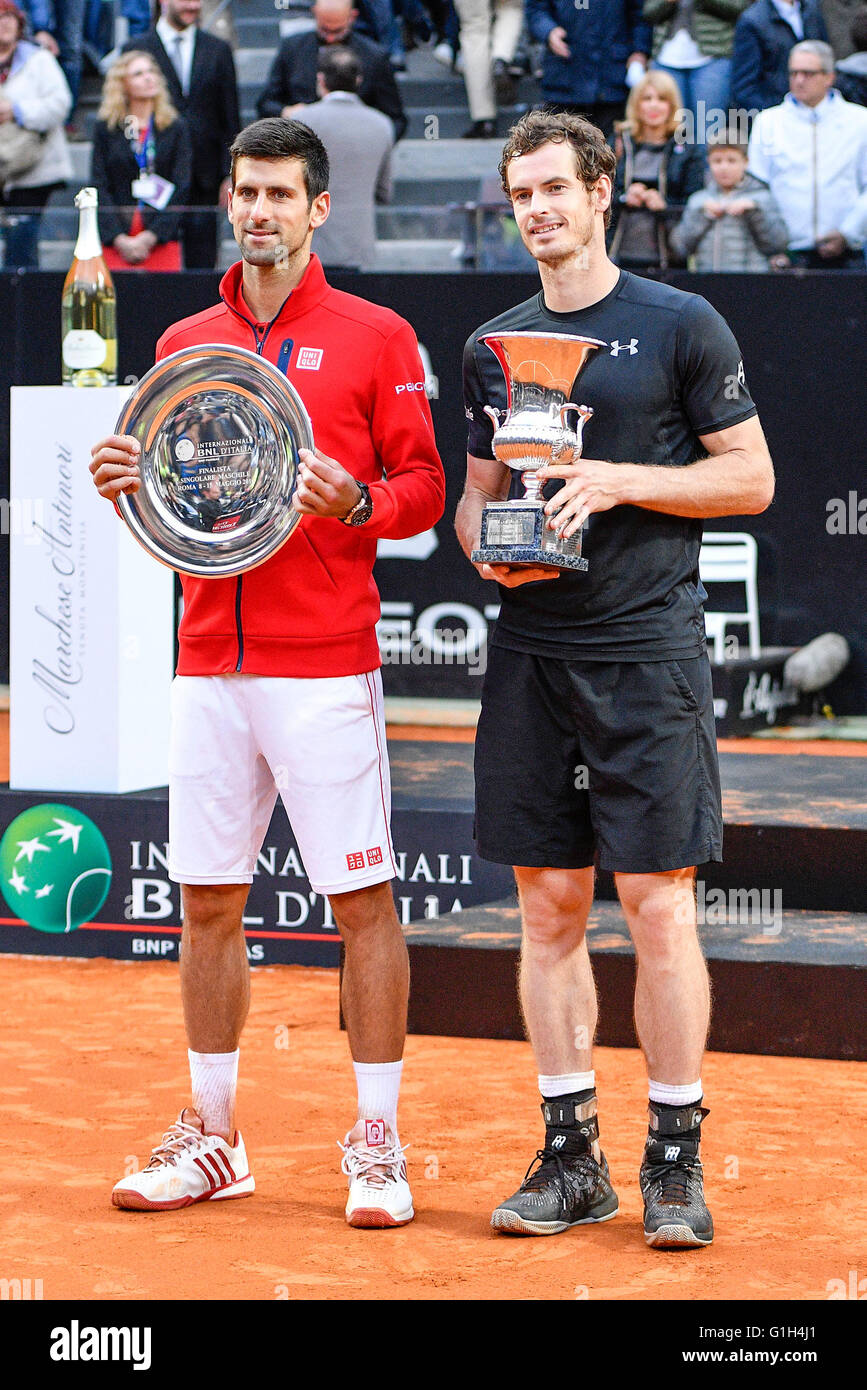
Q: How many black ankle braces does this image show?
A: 2